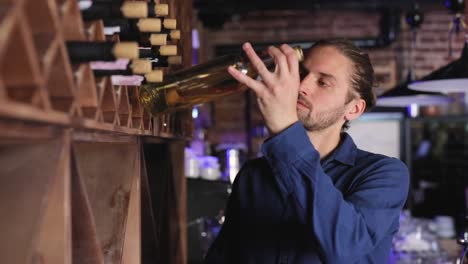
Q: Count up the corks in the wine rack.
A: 11